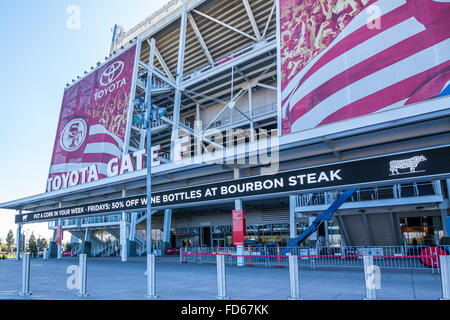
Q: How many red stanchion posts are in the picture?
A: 5